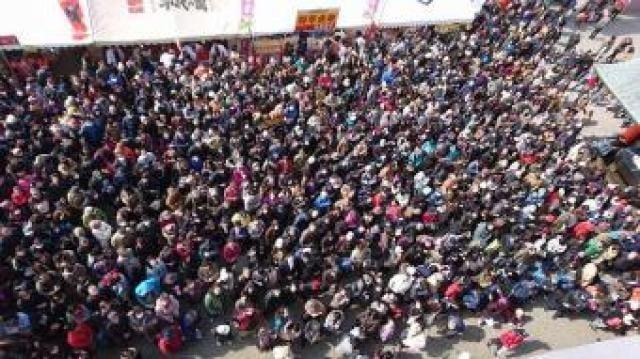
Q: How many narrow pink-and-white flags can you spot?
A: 2